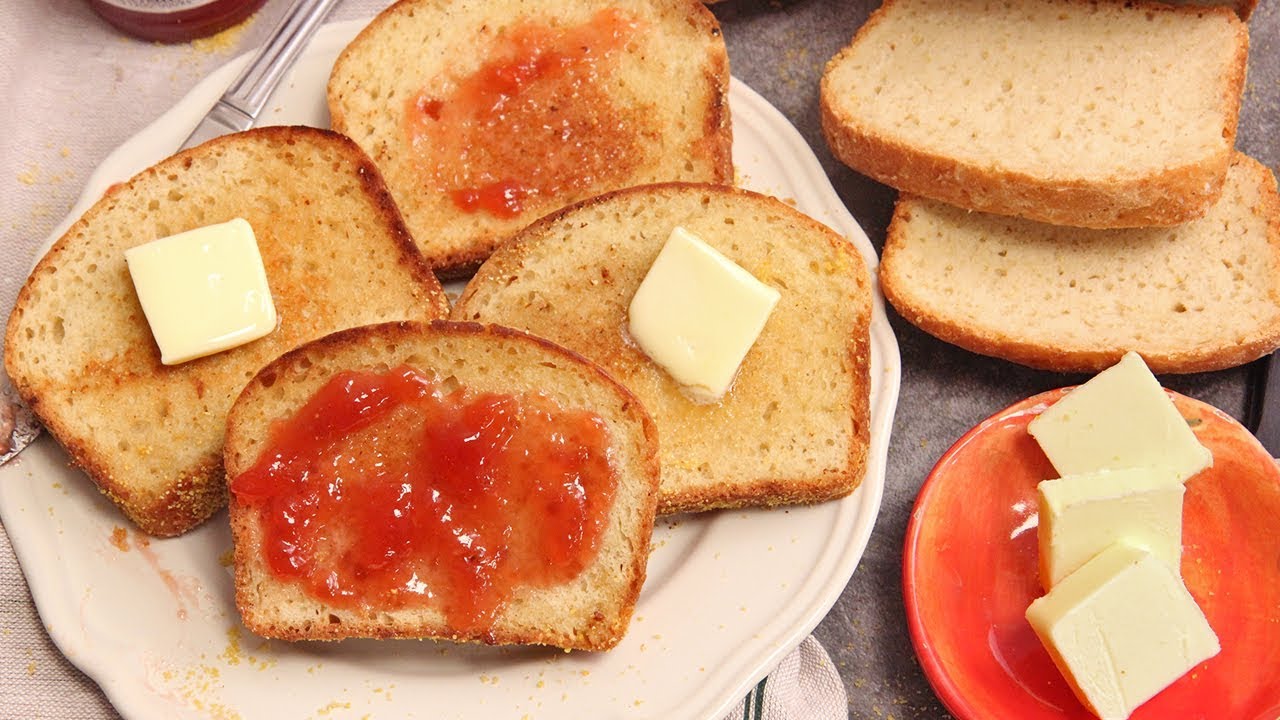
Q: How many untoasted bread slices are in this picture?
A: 2